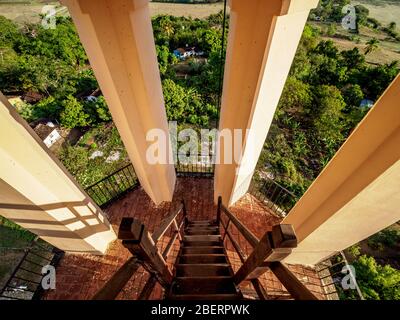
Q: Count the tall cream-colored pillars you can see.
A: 4